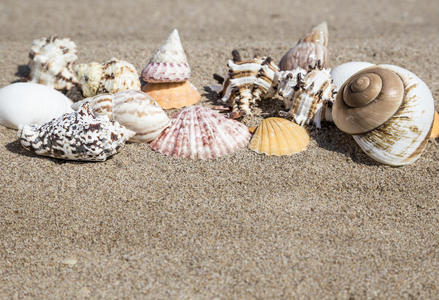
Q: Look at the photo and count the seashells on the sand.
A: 15